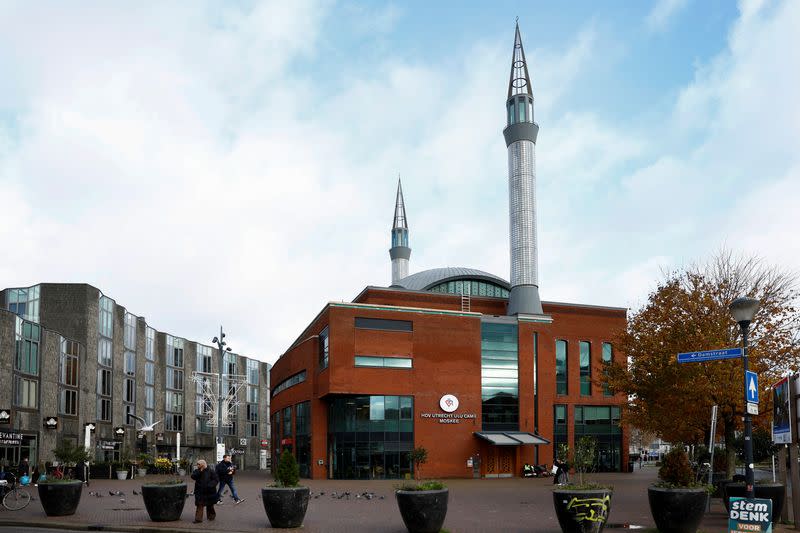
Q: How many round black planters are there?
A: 7